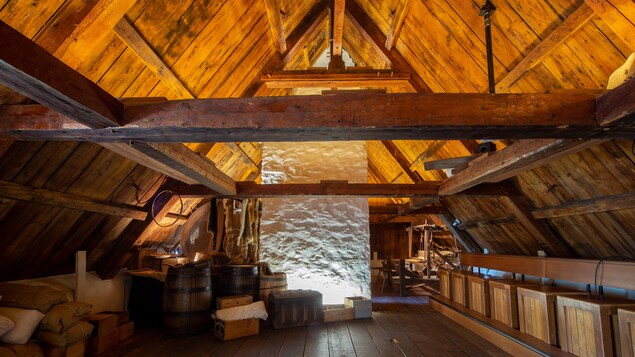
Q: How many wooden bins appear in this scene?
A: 7